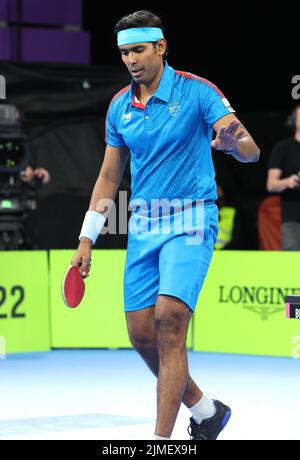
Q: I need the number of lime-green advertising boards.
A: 3